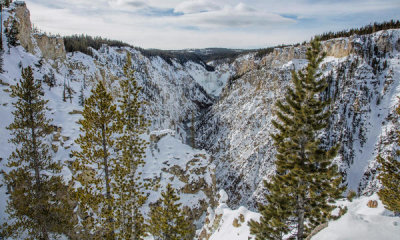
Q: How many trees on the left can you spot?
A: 4